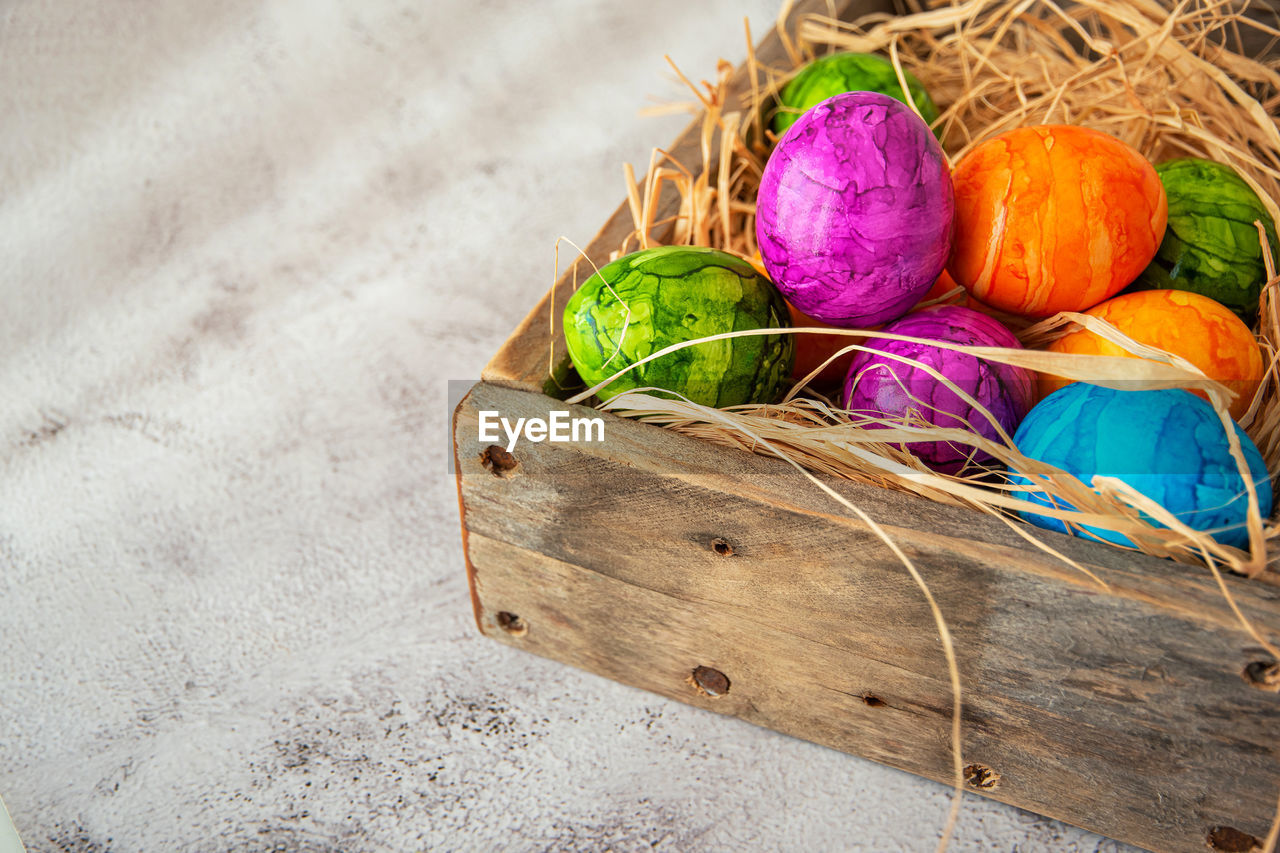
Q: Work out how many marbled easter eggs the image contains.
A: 9